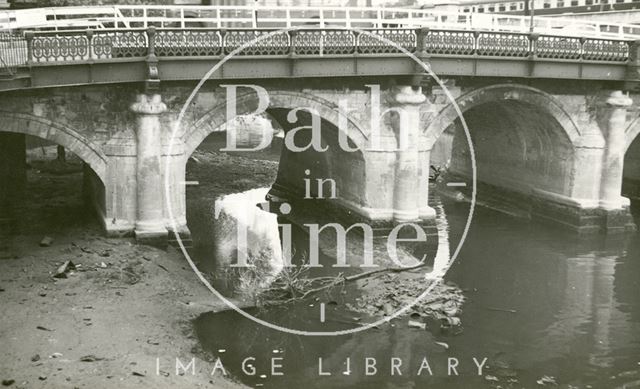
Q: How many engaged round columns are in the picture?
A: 3